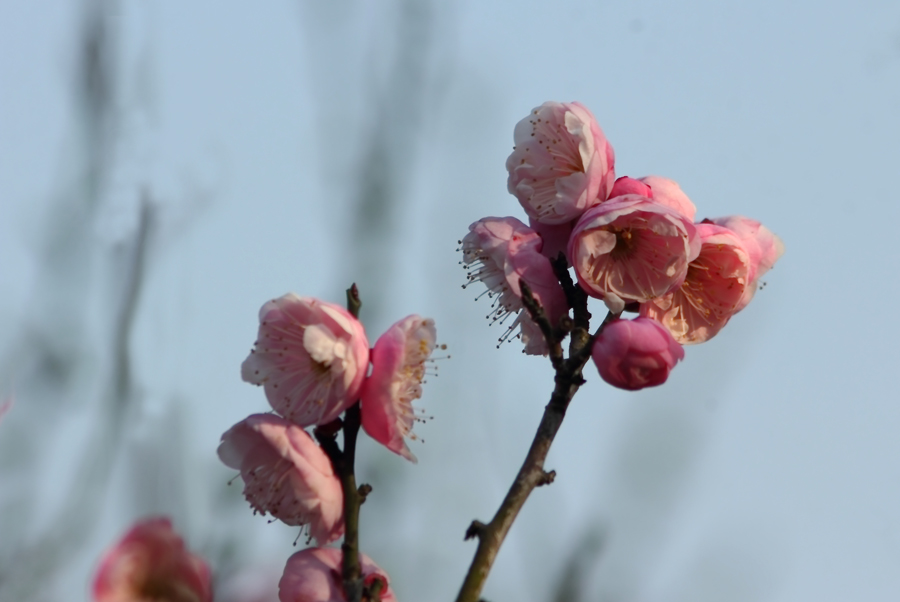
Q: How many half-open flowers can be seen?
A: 1